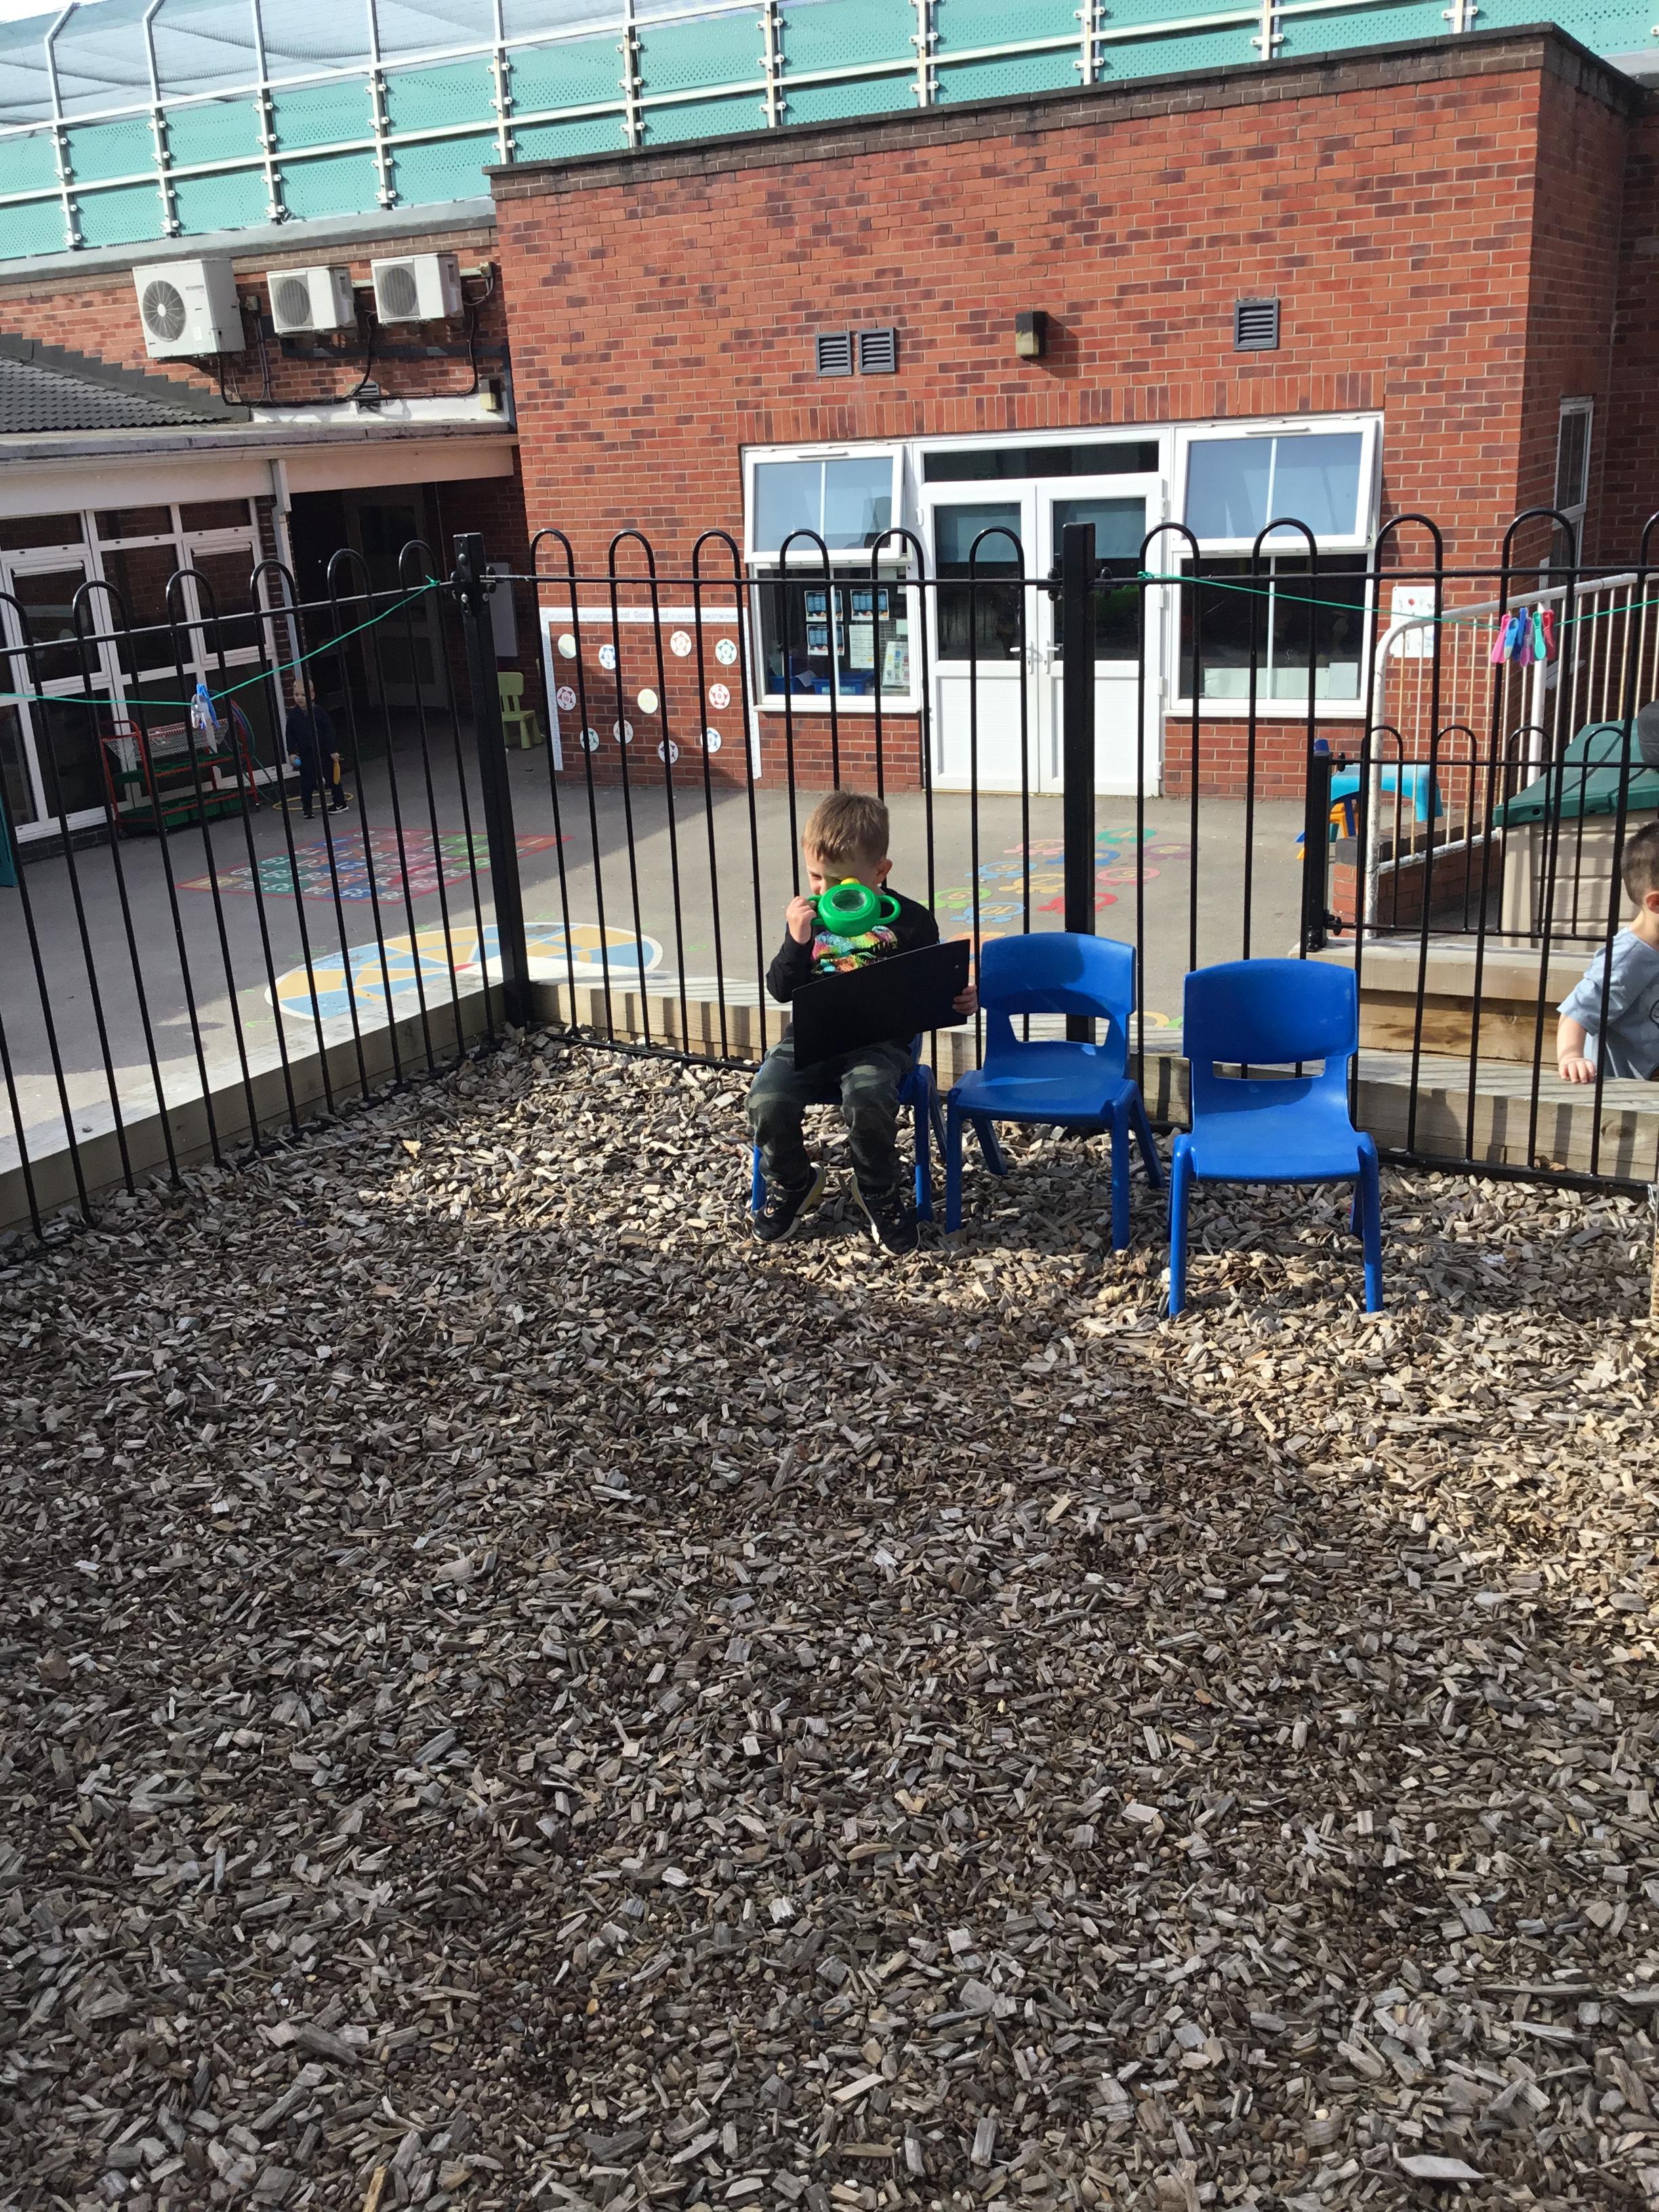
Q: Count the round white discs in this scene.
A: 11